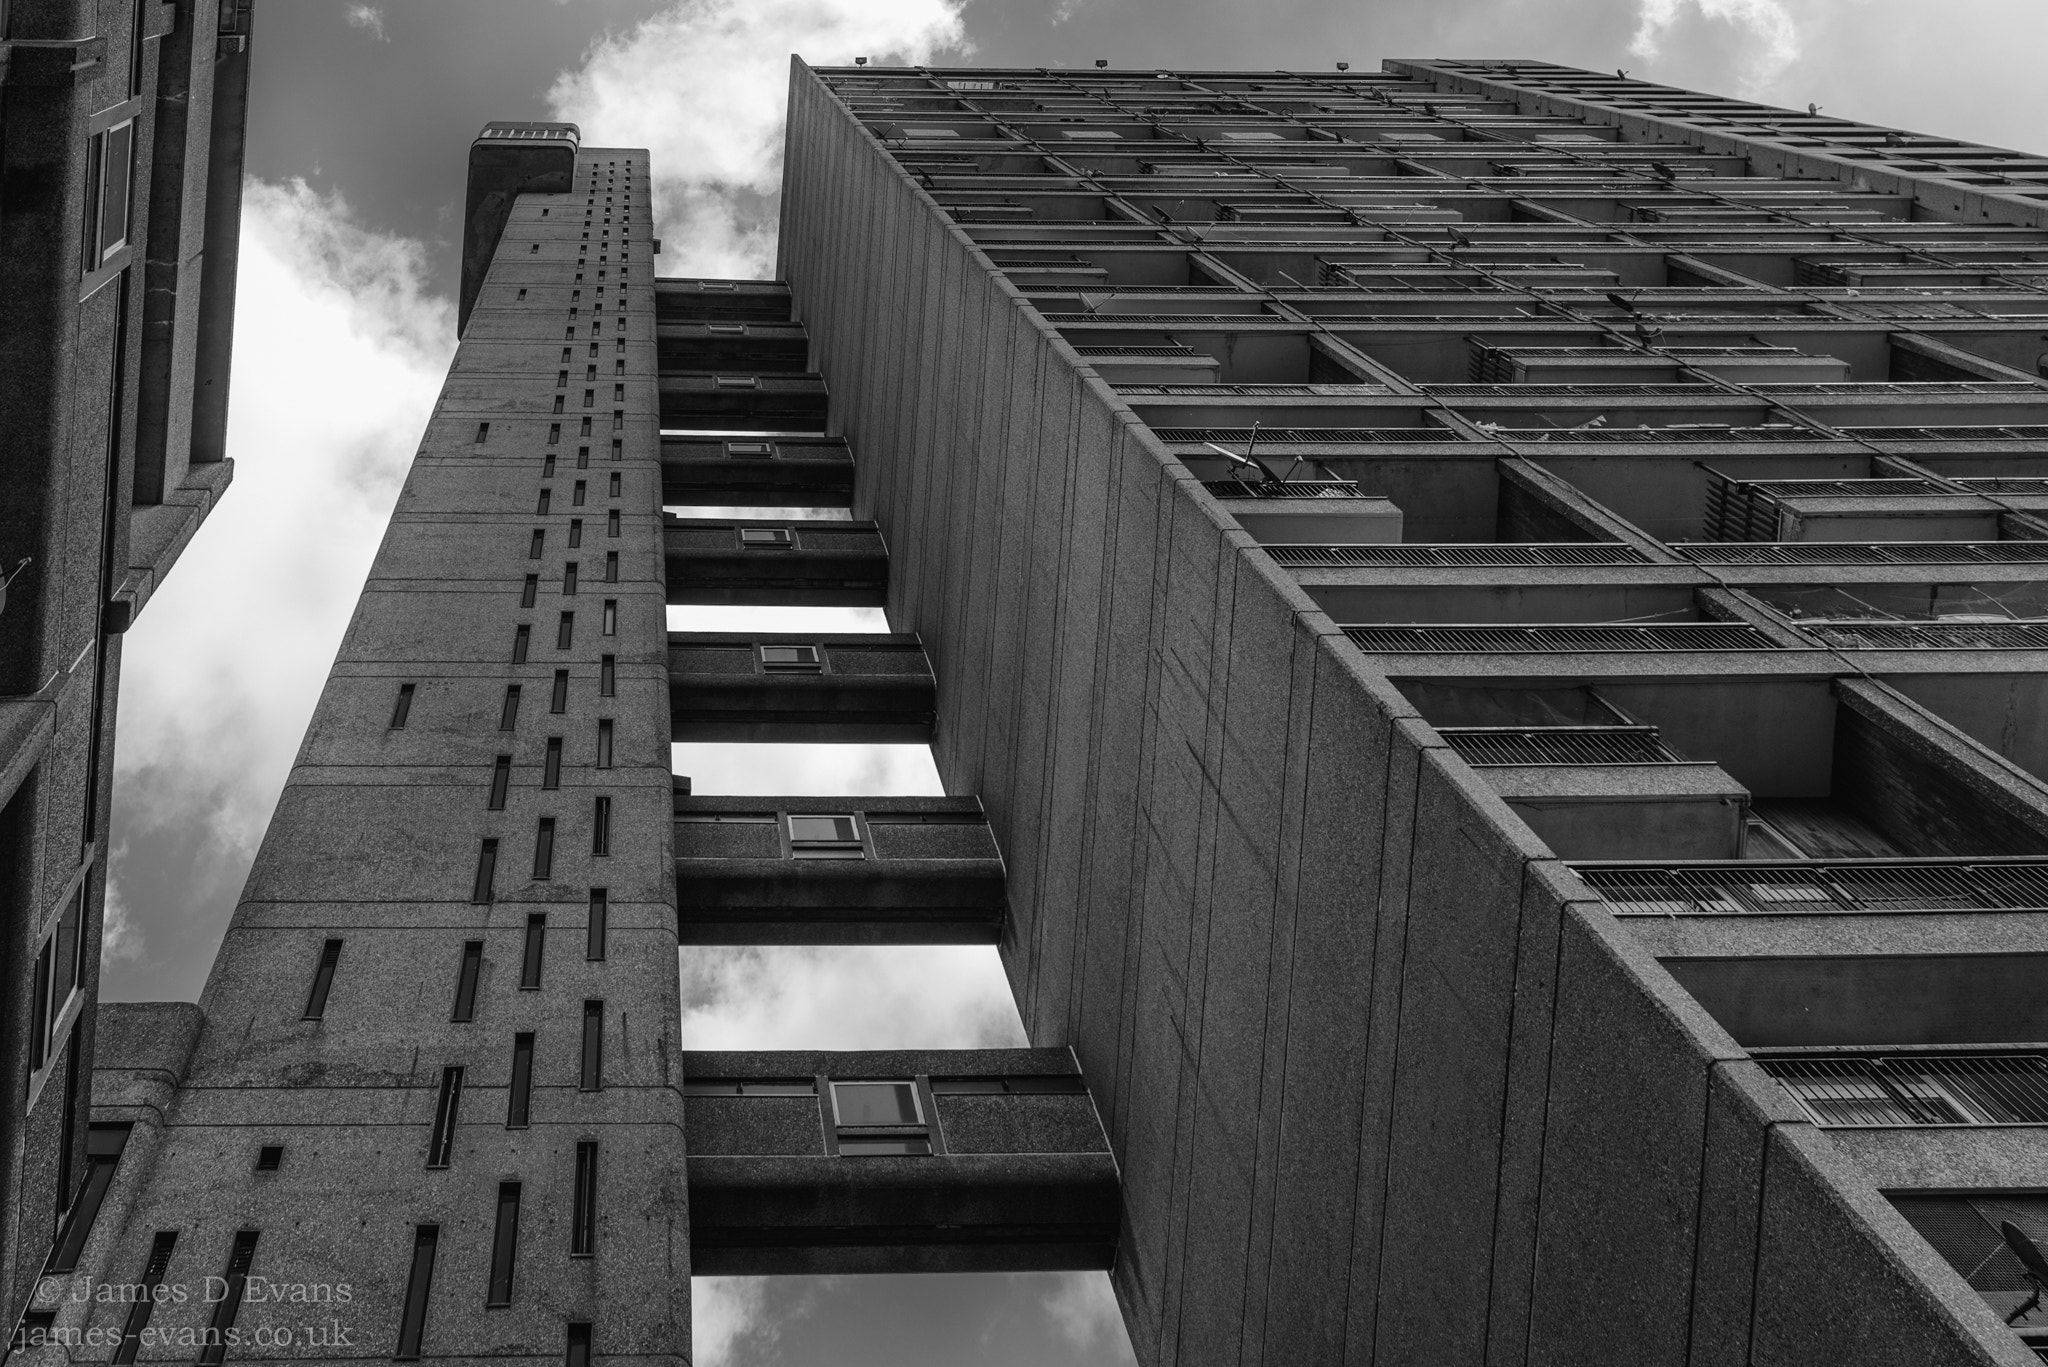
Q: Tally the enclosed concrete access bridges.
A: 8